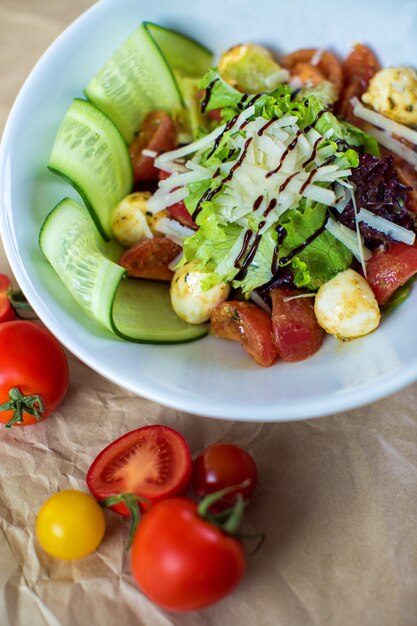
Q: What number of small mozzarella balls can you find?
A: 5